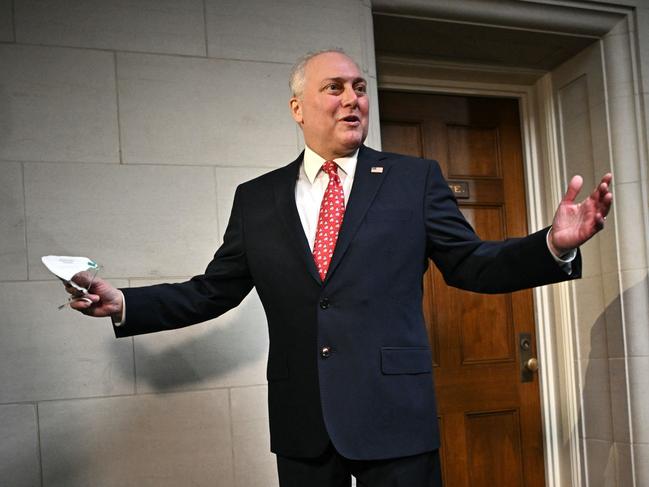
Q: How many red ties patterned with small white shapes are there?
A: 1